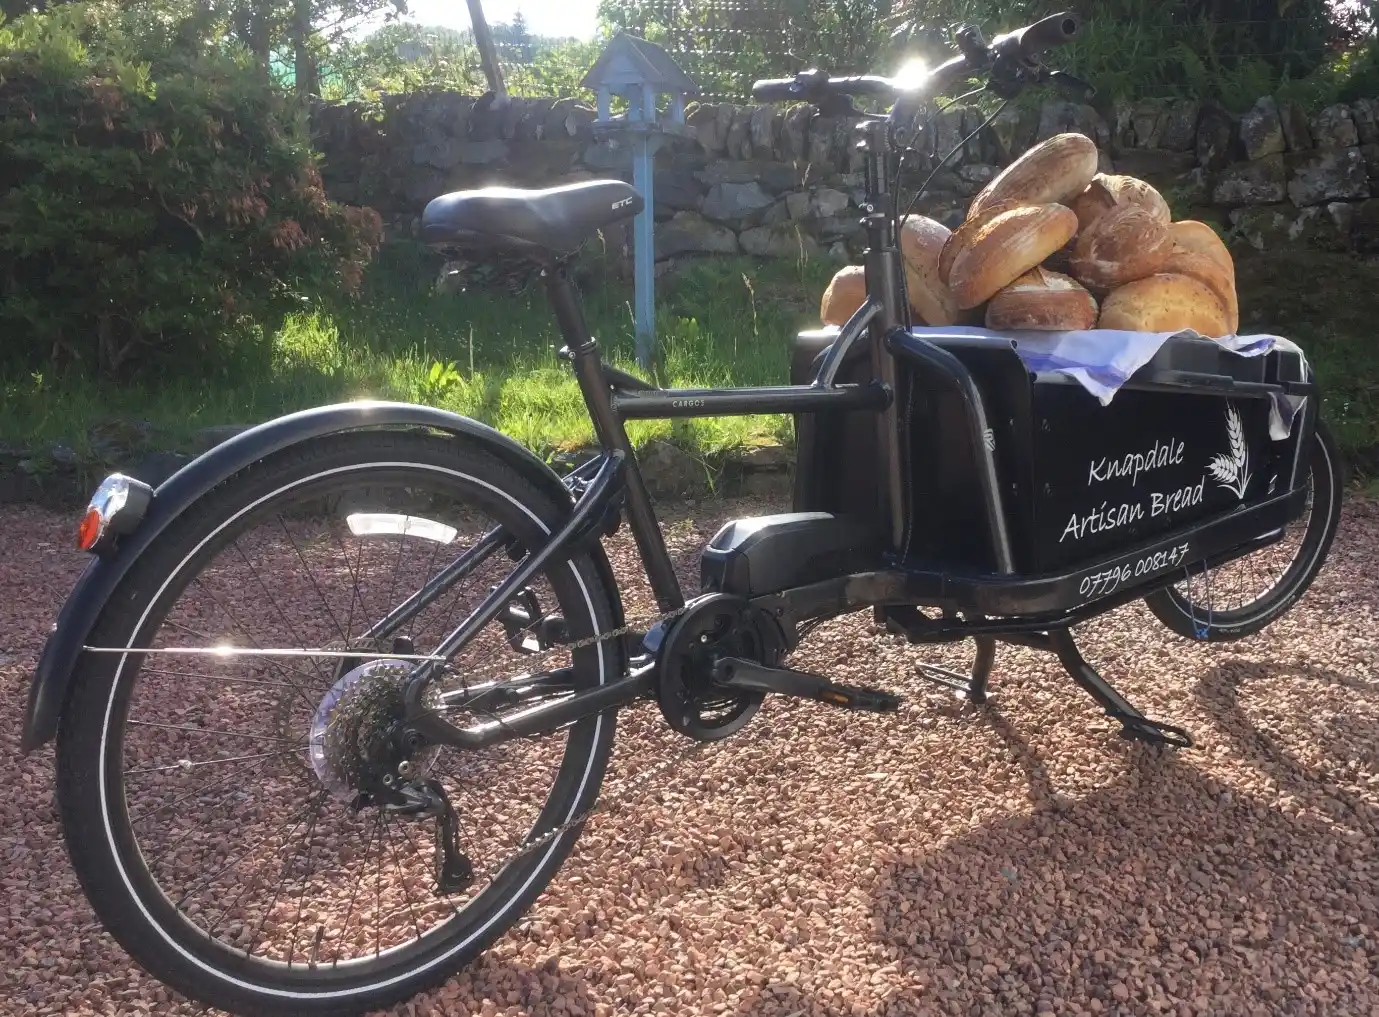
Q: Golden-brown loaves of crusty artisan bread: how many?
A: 9